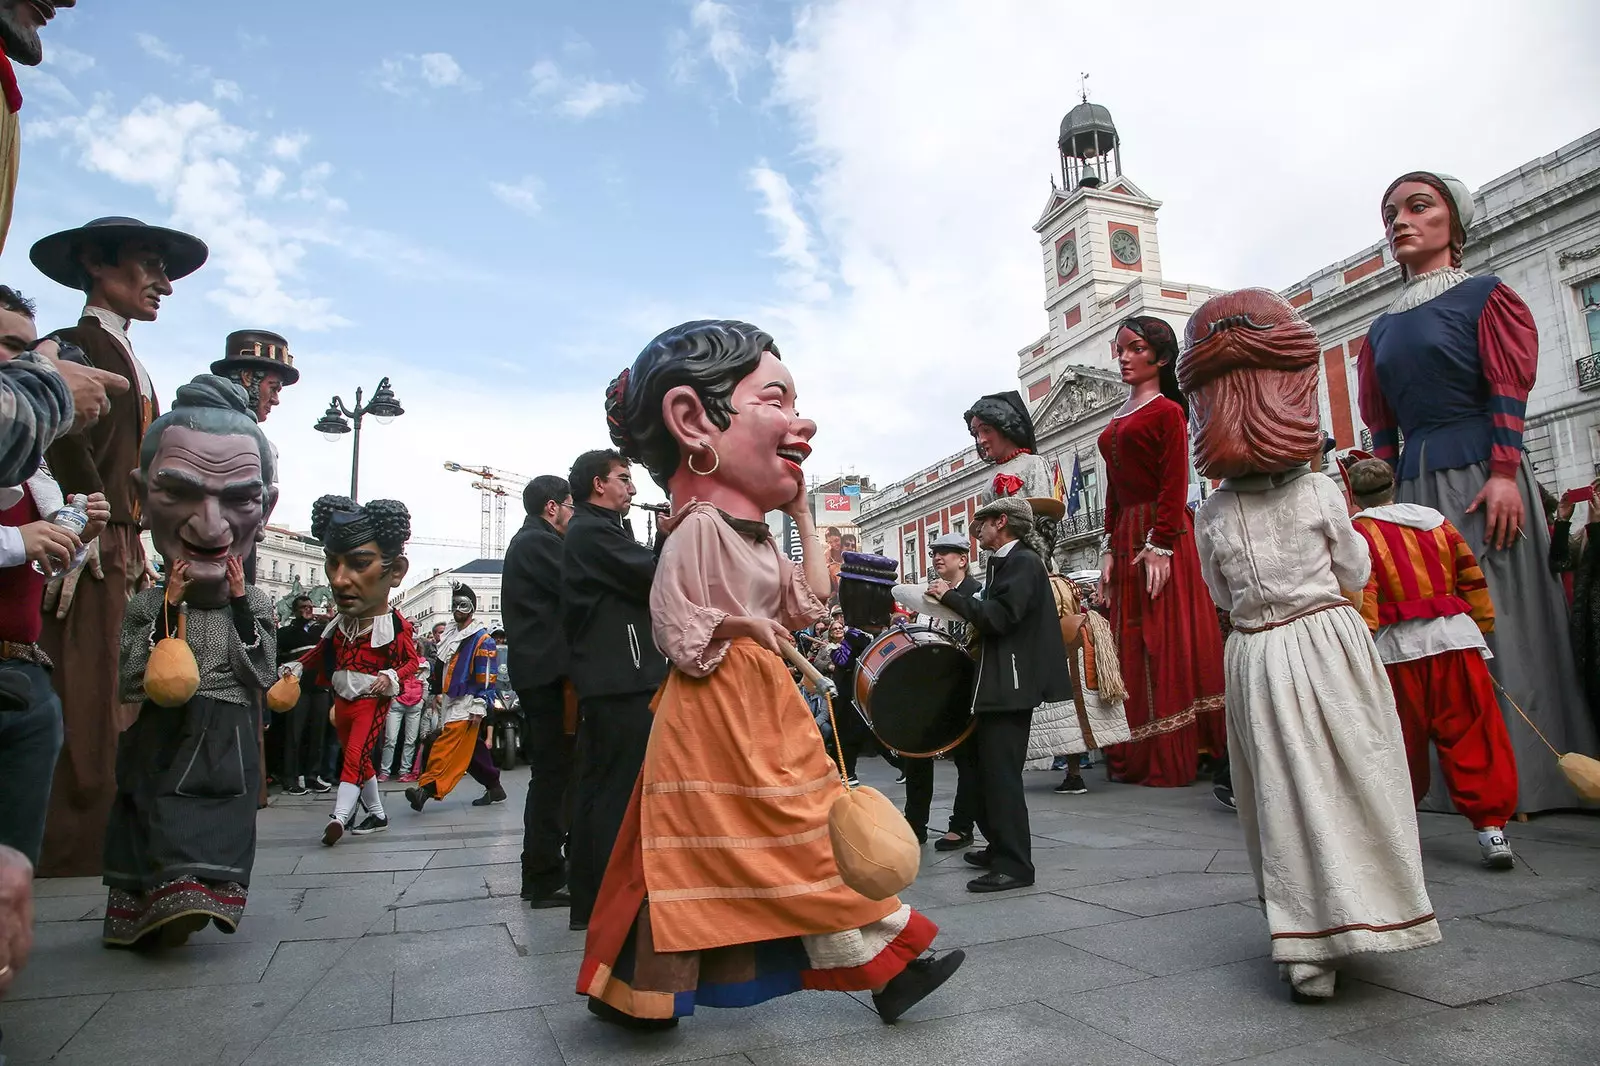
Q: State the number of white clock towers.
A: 1